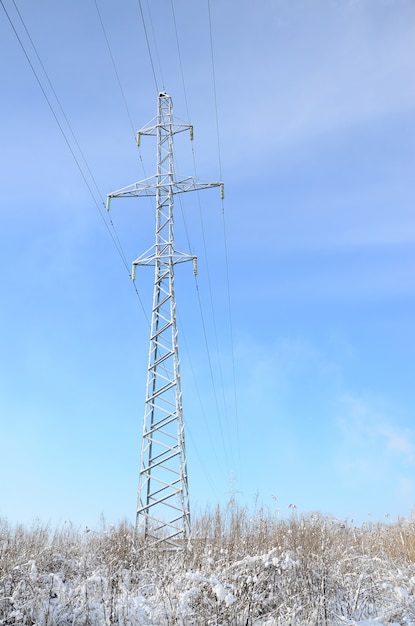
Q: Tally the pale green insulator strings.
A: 6